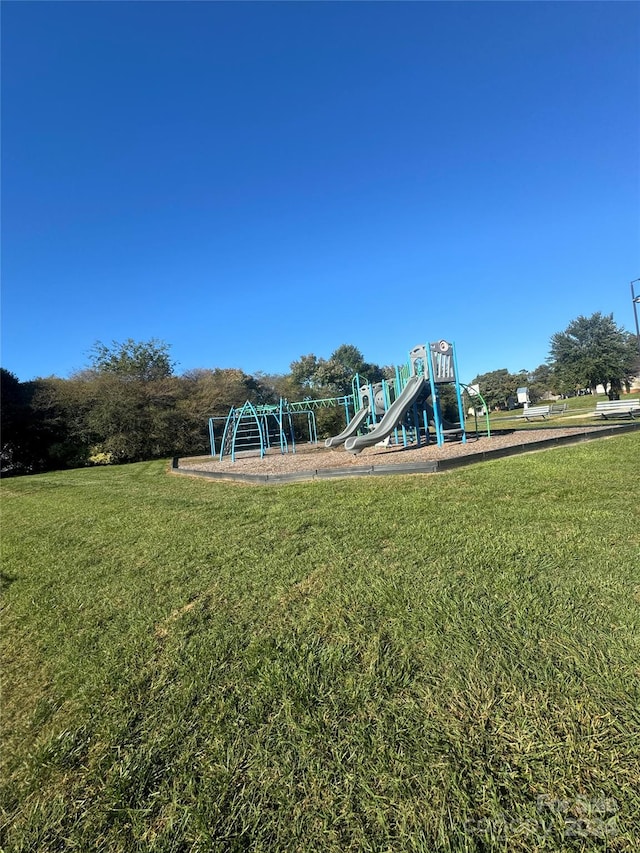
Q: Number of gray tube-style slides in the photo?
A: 2